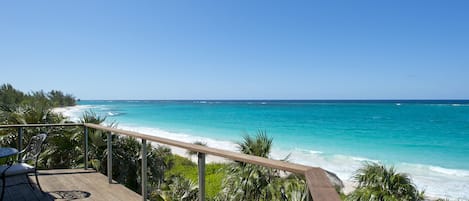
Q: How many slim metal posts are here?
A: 5